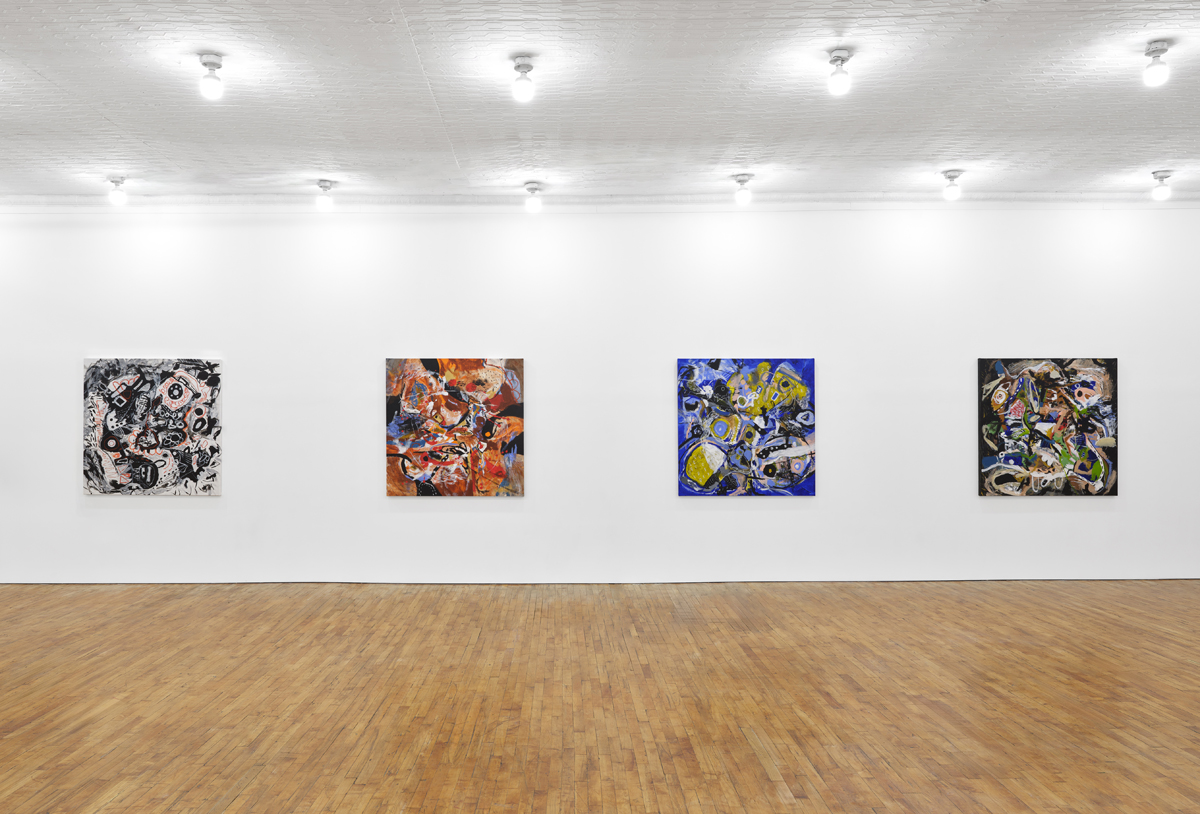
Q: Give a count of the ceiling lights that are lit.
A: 10